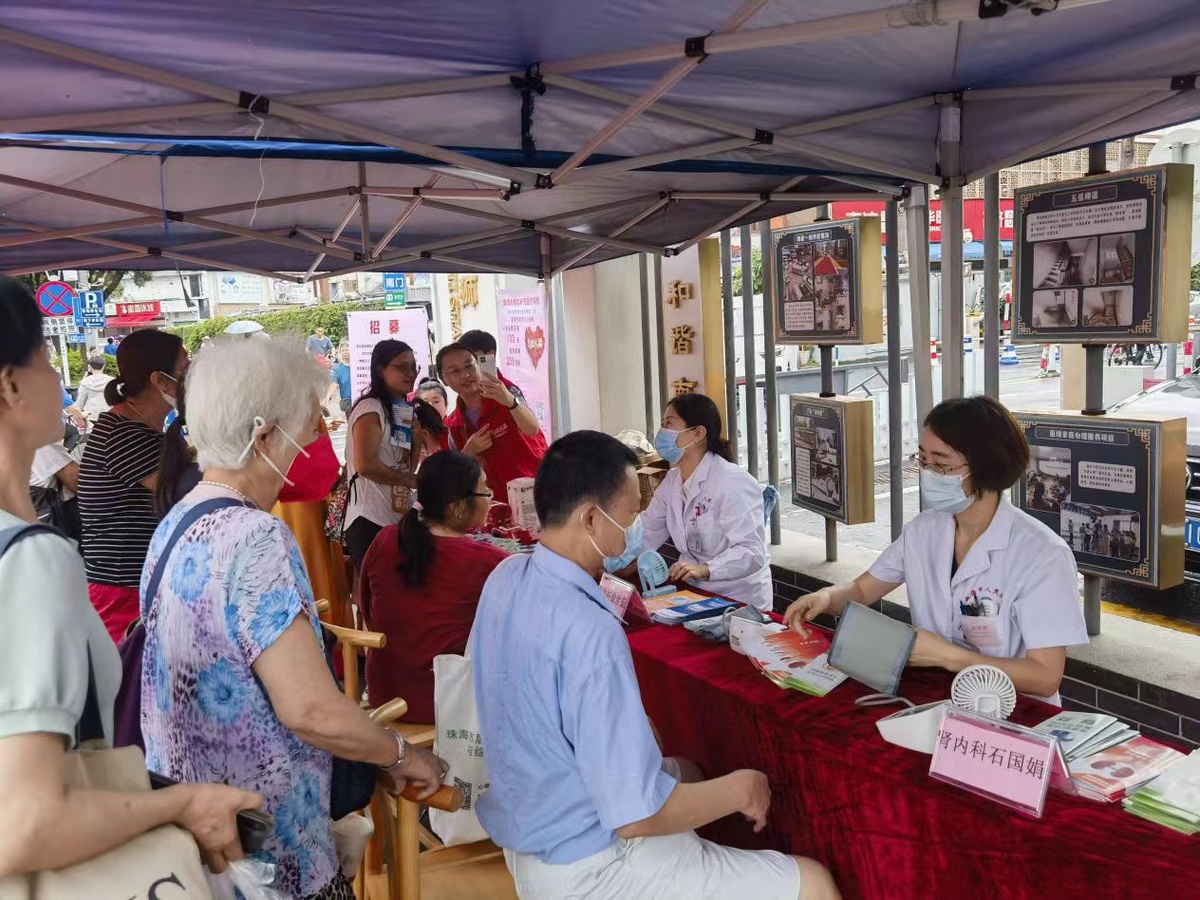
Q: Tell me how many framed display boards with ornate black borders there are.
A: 4